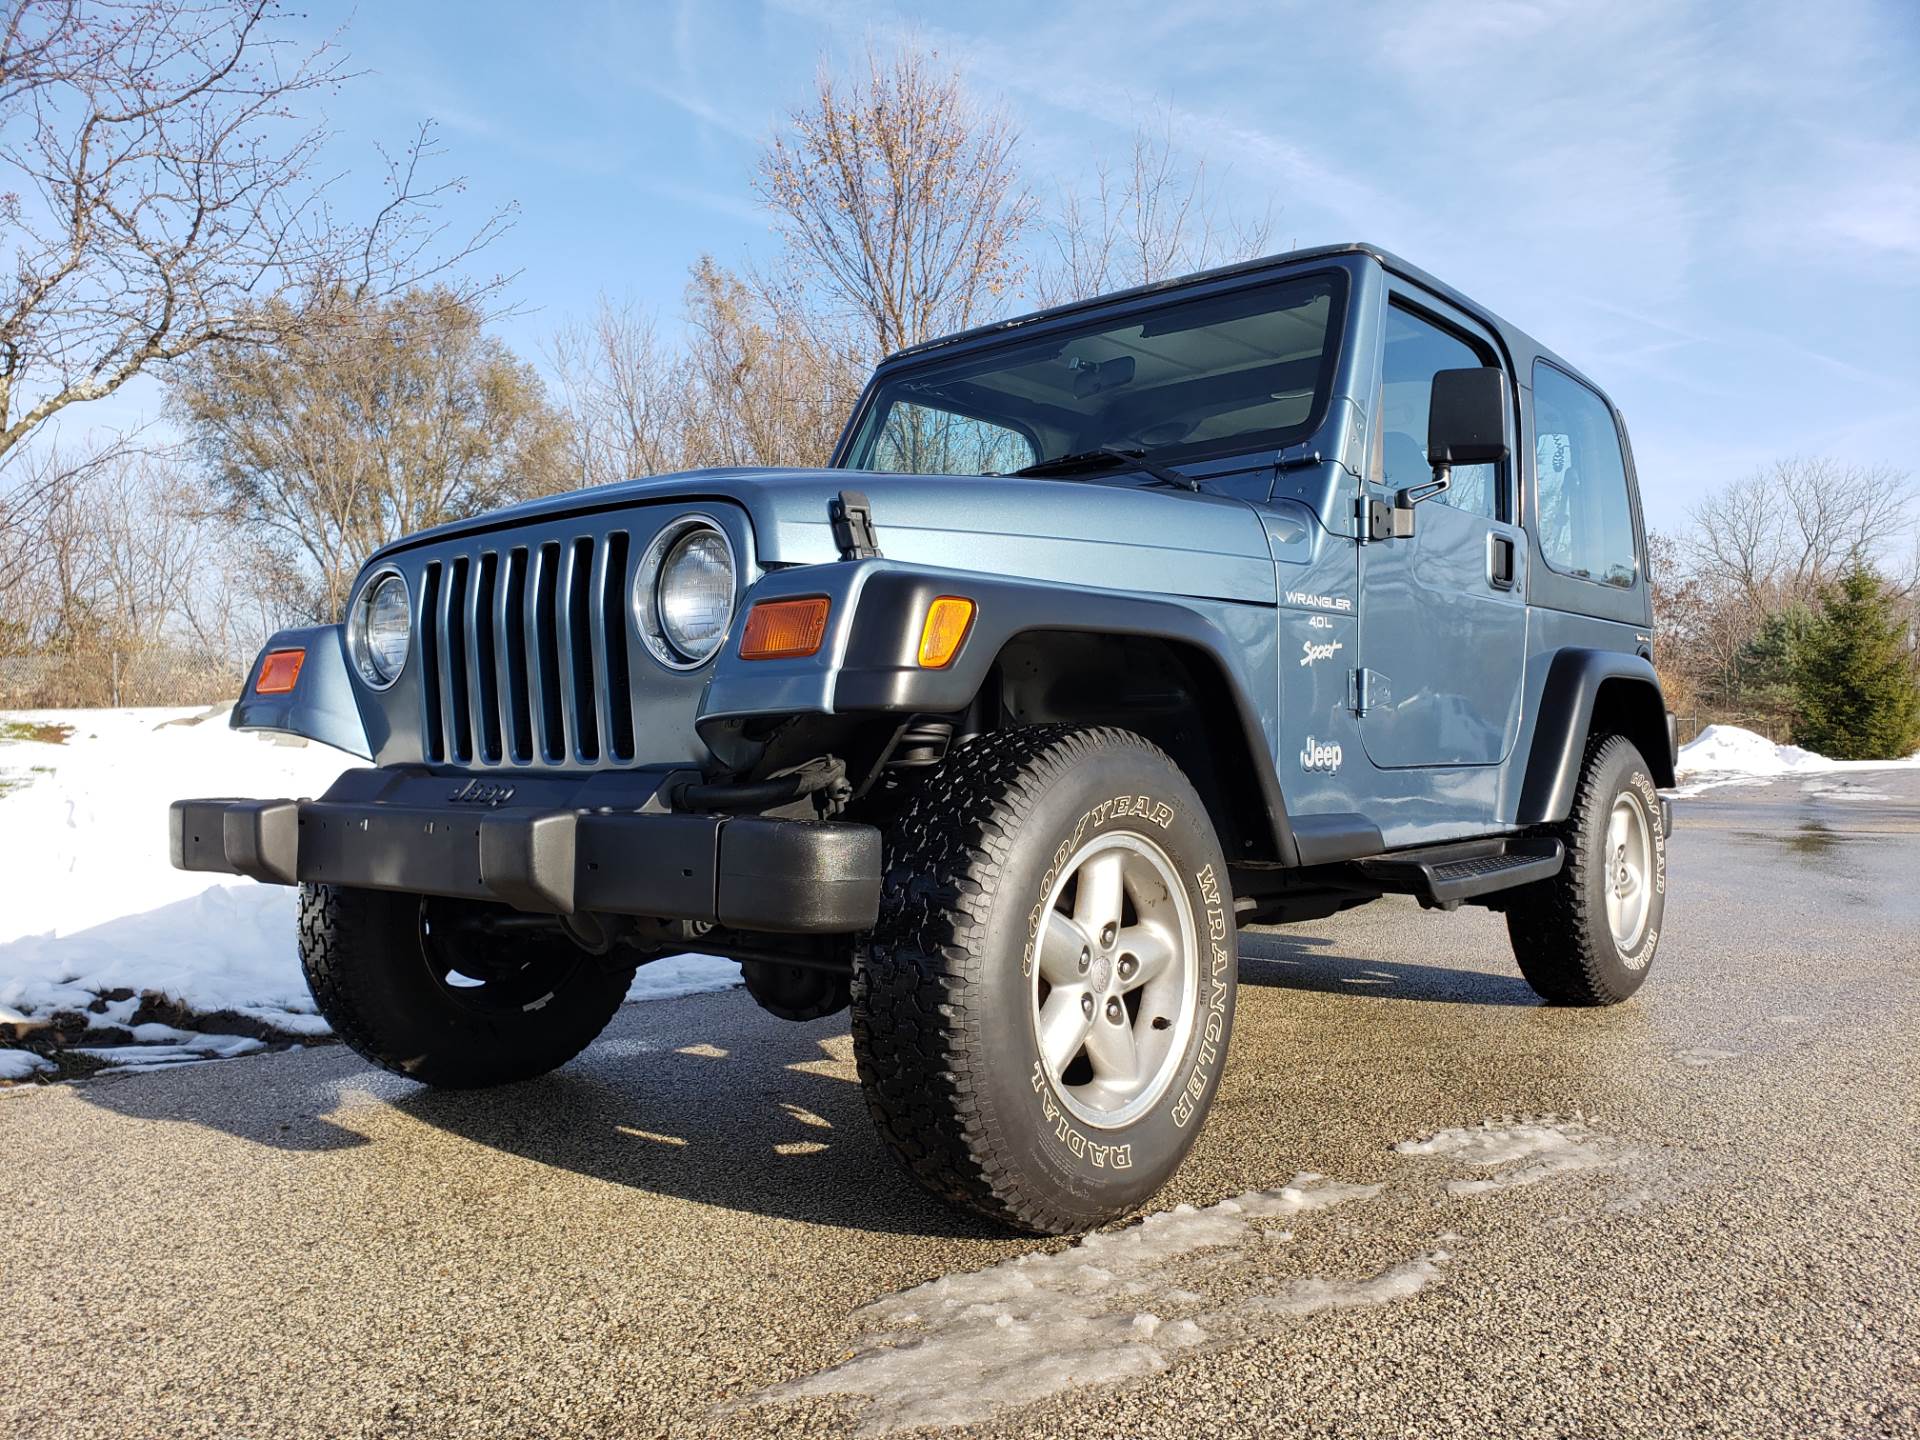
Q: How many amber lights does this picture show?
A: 3